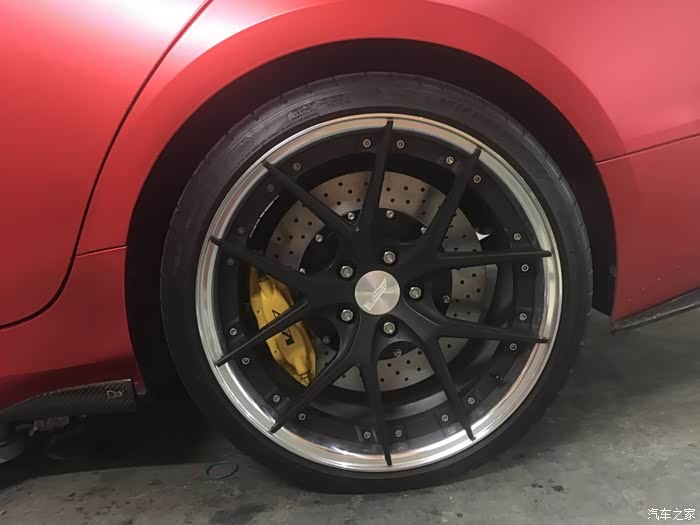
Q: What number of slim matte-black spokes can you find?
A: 10